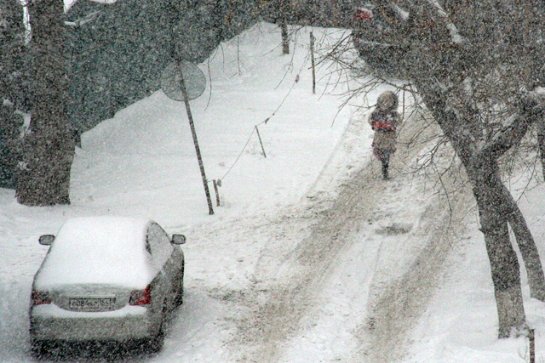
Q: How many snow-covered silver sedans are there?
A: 1